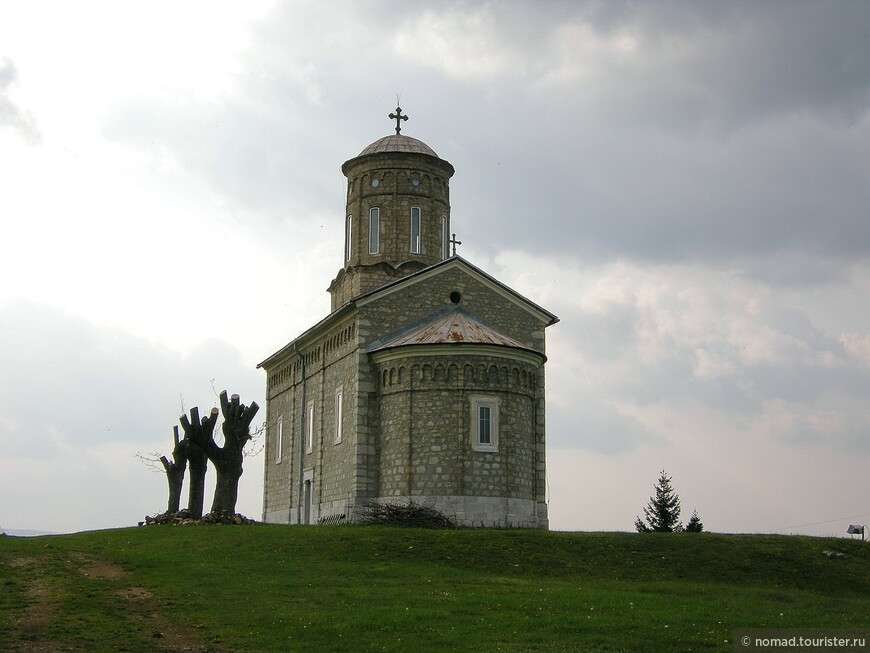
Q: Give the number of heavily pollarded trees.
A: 3